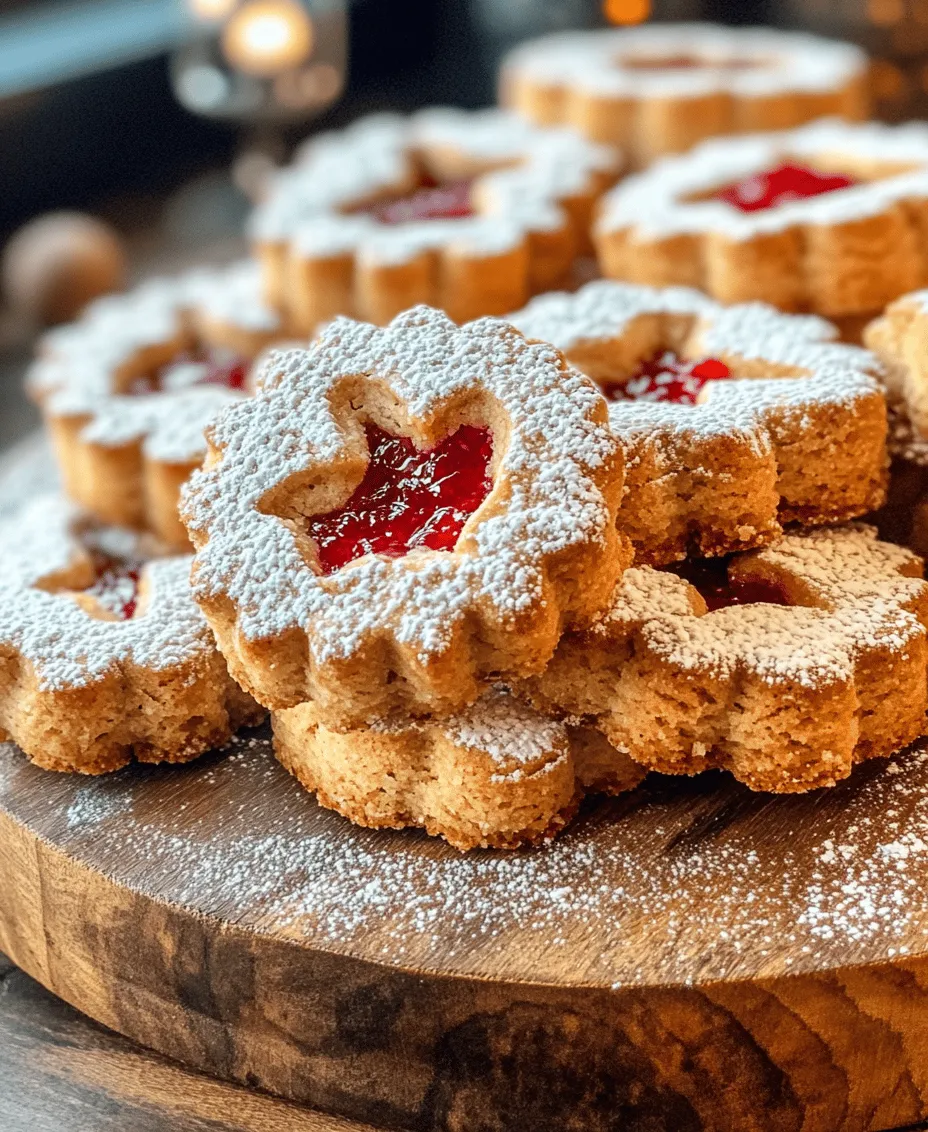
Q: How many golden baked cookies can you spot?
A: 10